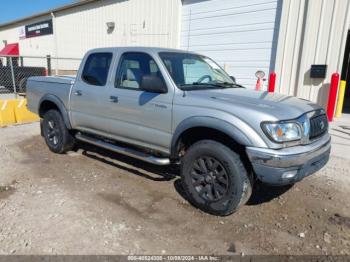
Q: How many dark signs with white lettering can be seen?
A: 1